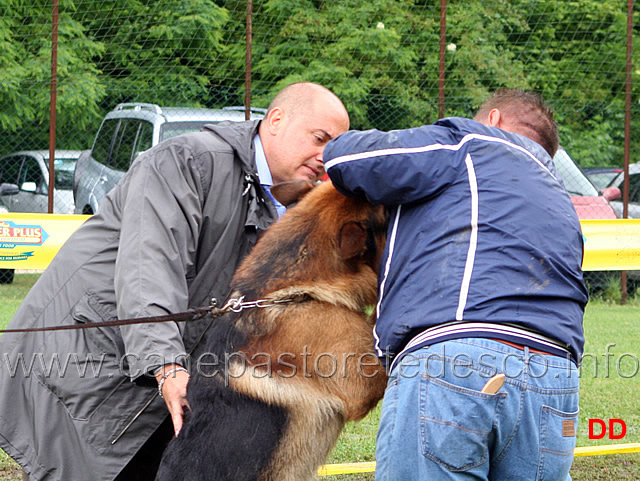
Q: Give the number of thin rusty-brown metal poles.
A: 4